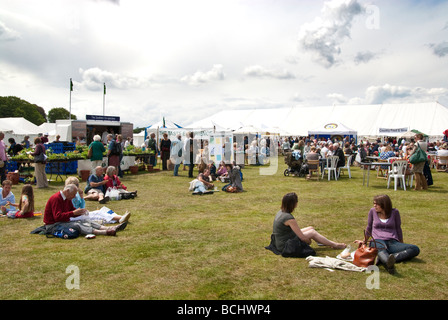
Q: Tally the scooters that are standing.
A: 0